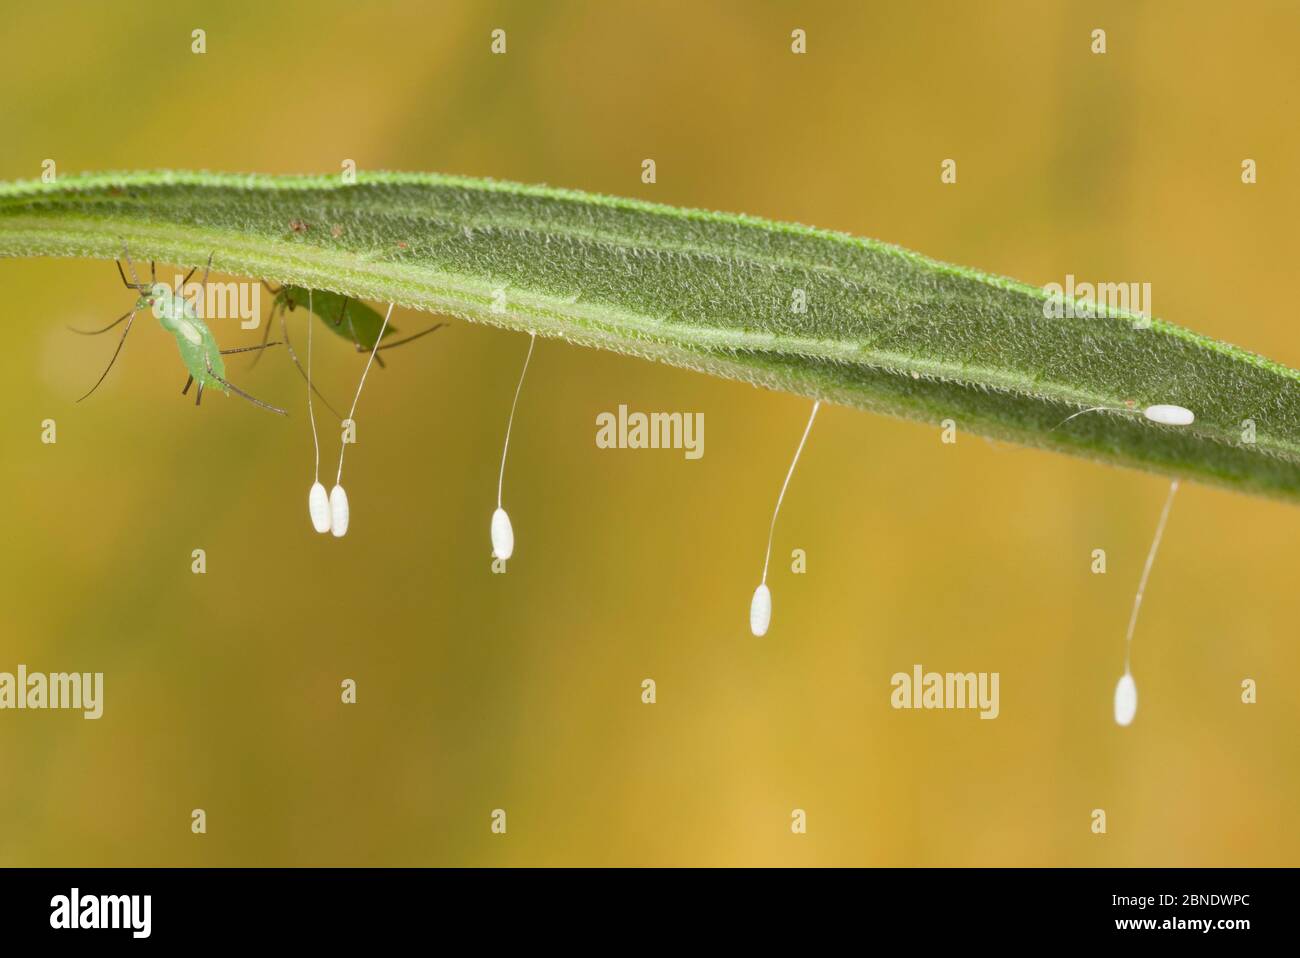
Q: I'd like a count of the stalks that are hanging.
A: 5